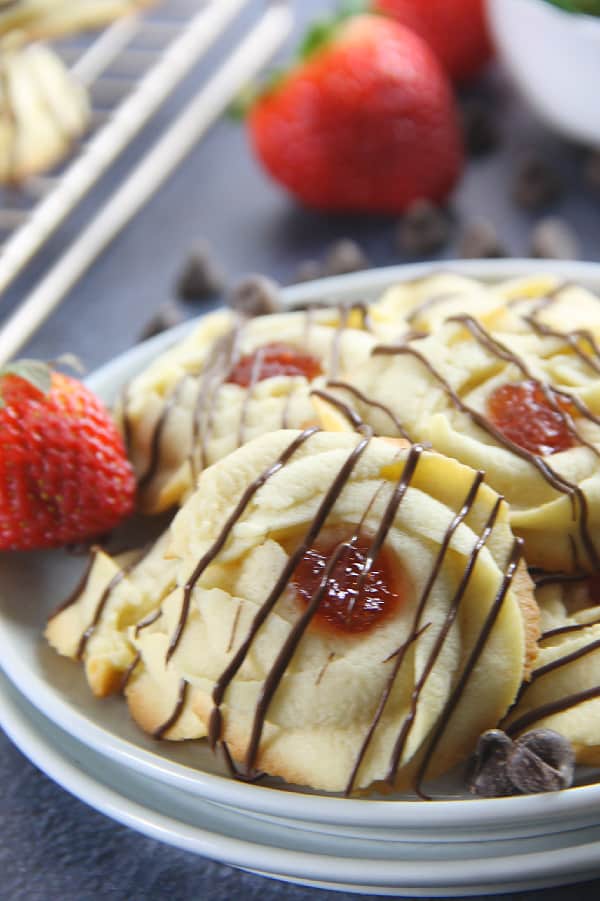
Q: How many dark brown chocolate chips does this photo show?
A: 13